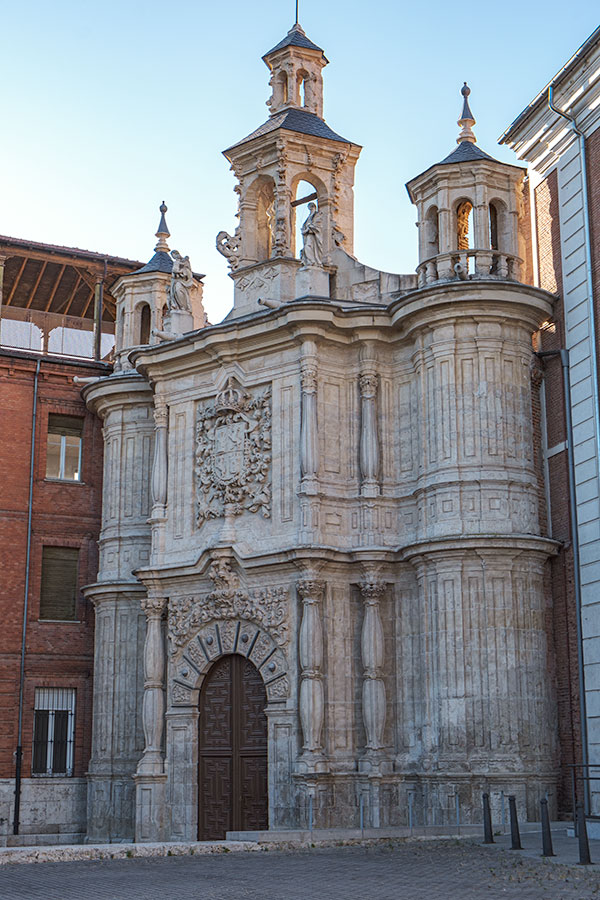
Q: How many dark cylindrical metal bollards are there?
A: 4